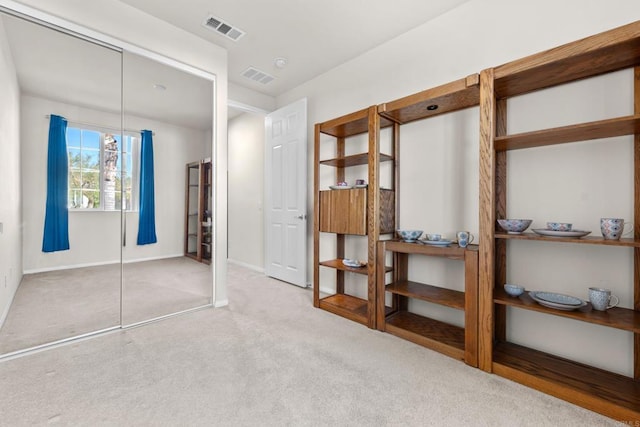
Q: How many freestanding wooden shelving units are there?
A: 3